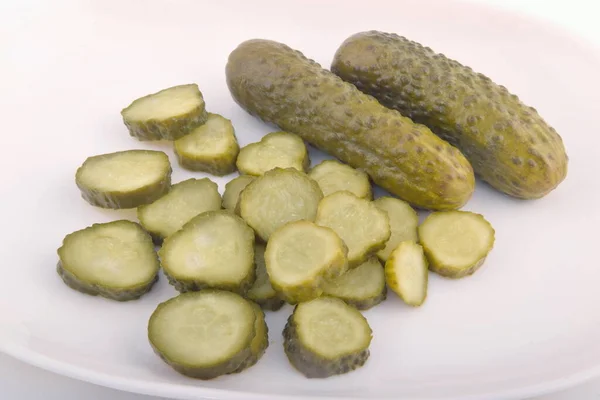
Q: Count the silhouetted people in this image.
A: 0